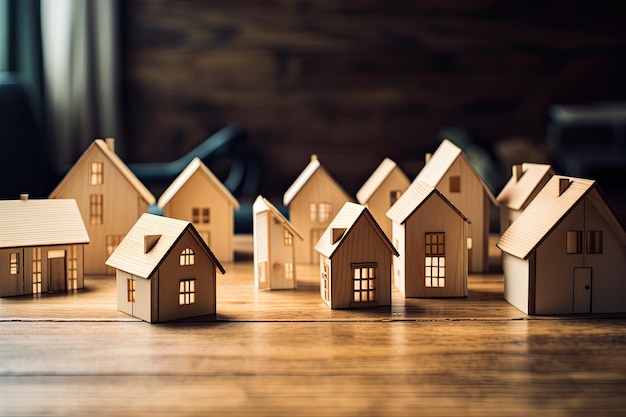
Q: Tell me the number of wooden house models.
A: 12